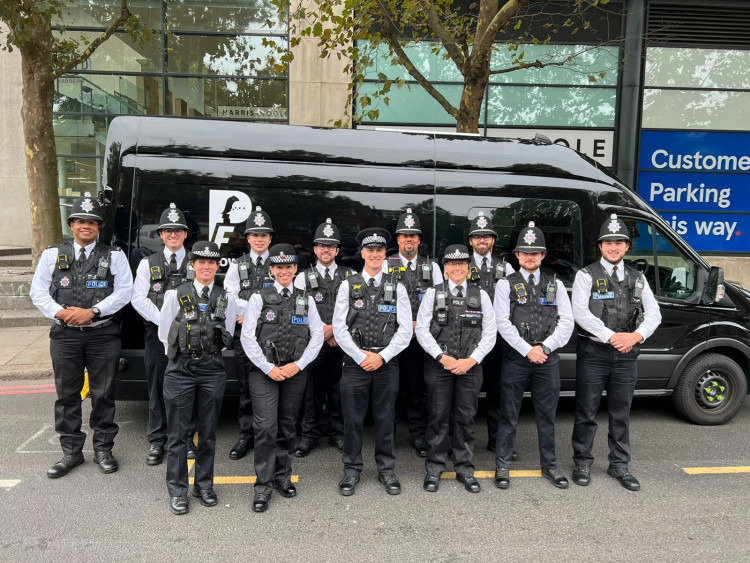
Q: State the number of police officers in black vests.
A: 12